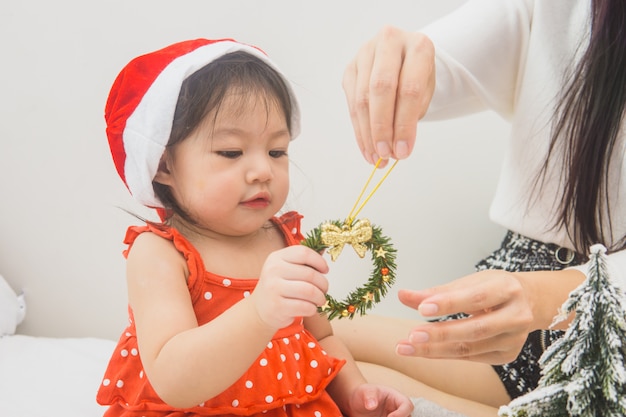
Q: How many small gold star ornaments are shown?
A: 3